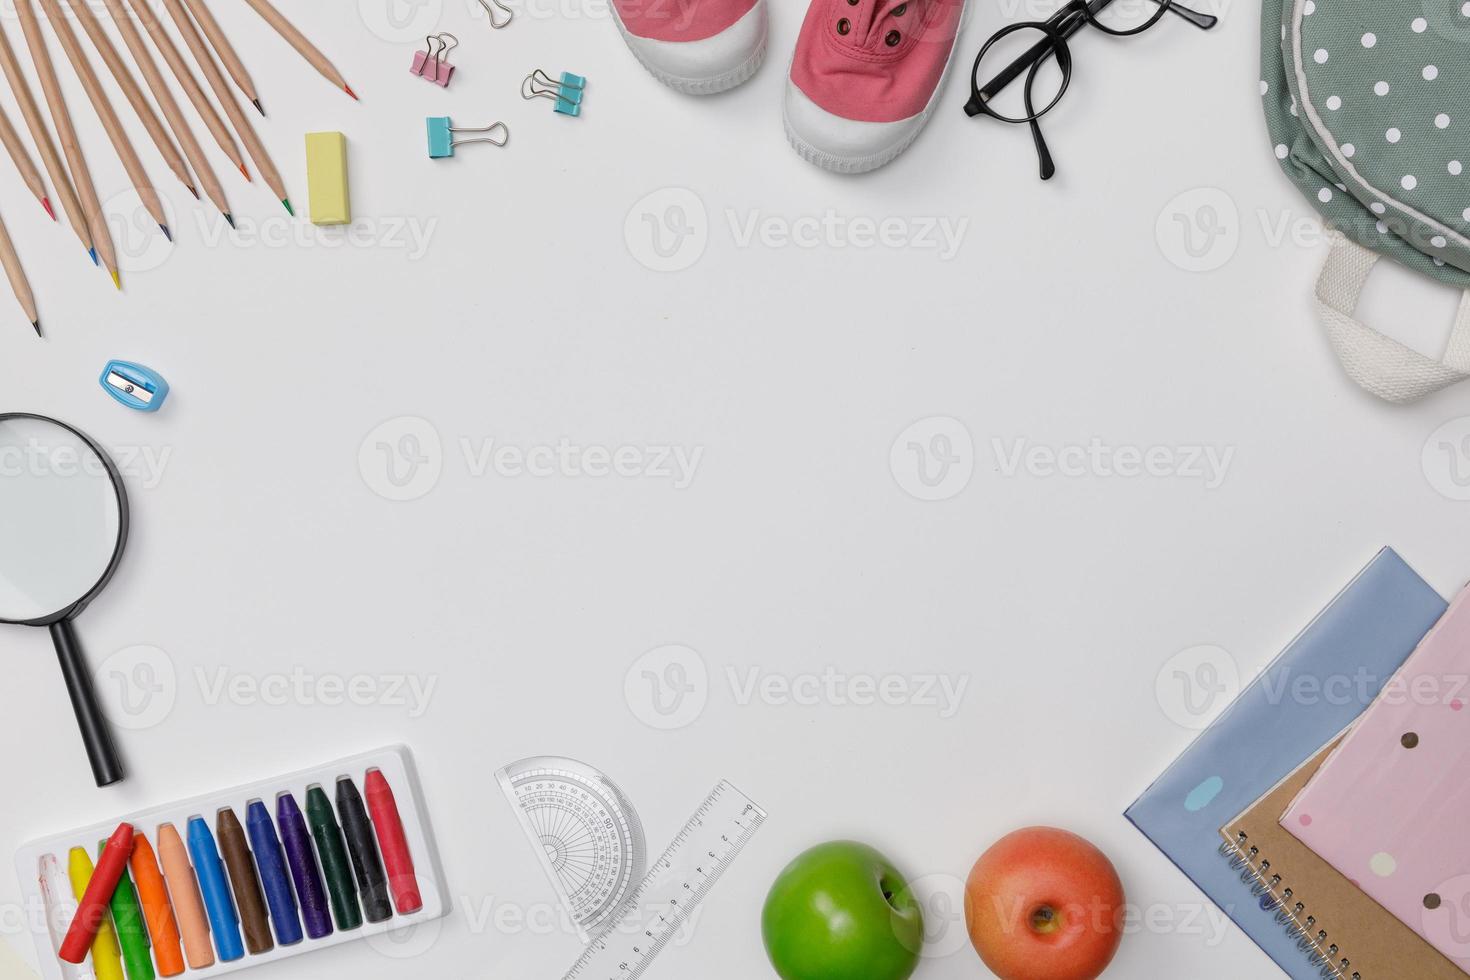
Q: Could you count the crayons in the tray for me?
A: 12